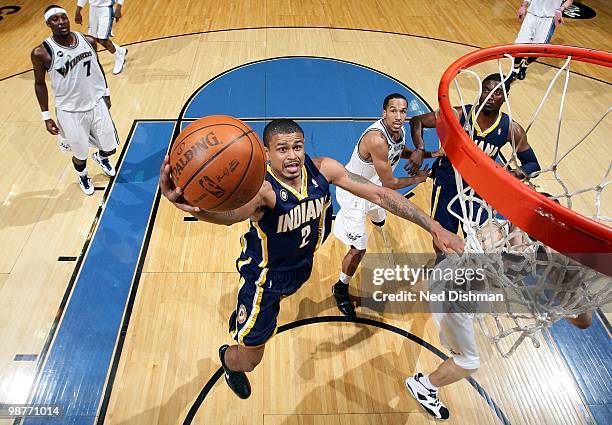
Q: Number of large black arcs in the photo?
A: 3